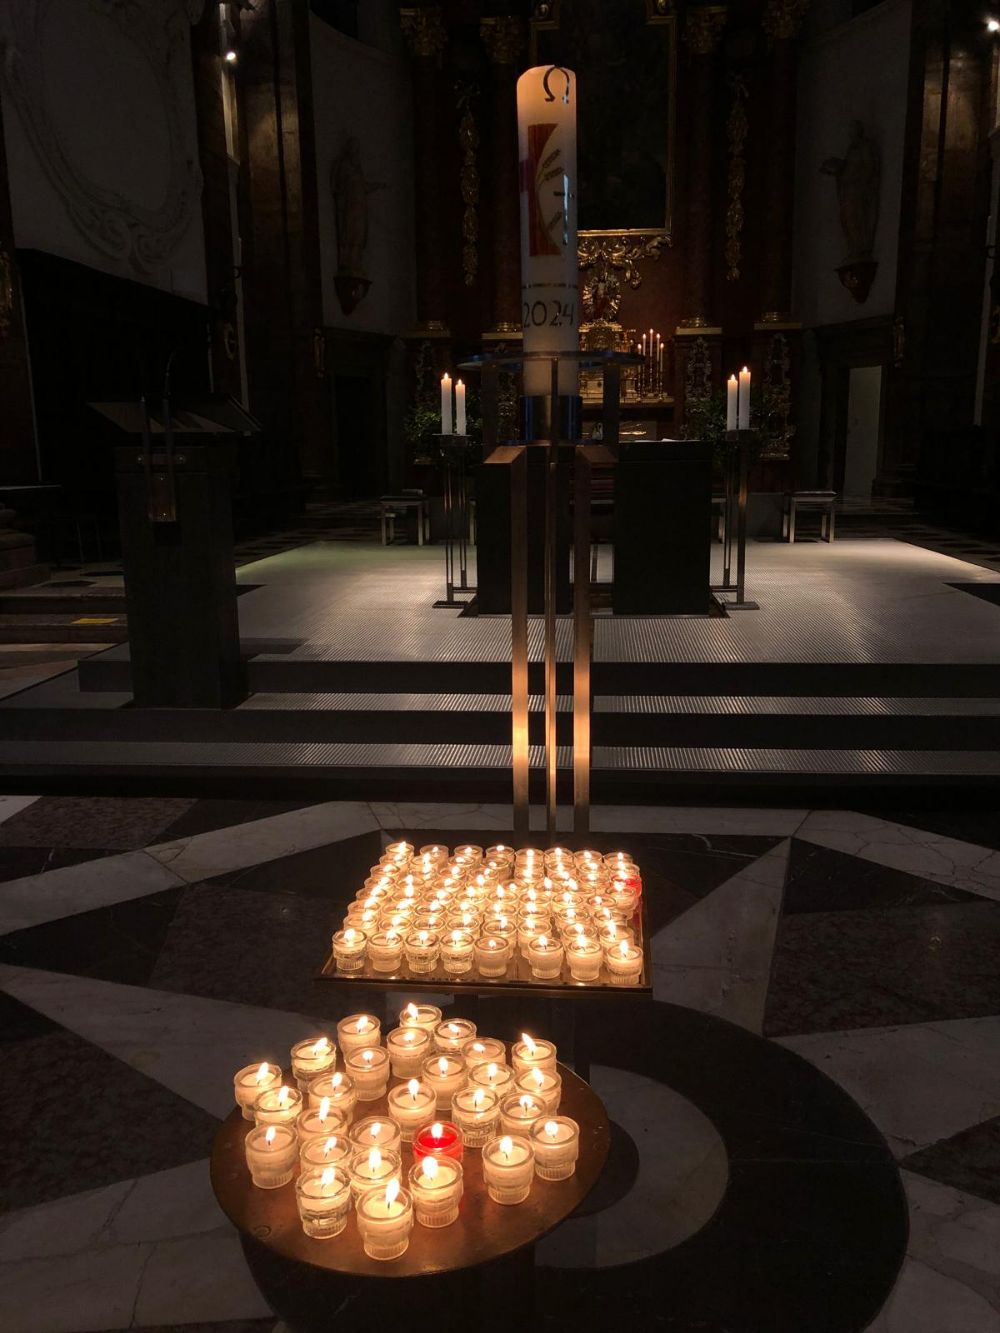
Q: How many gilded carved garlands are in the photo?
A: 2